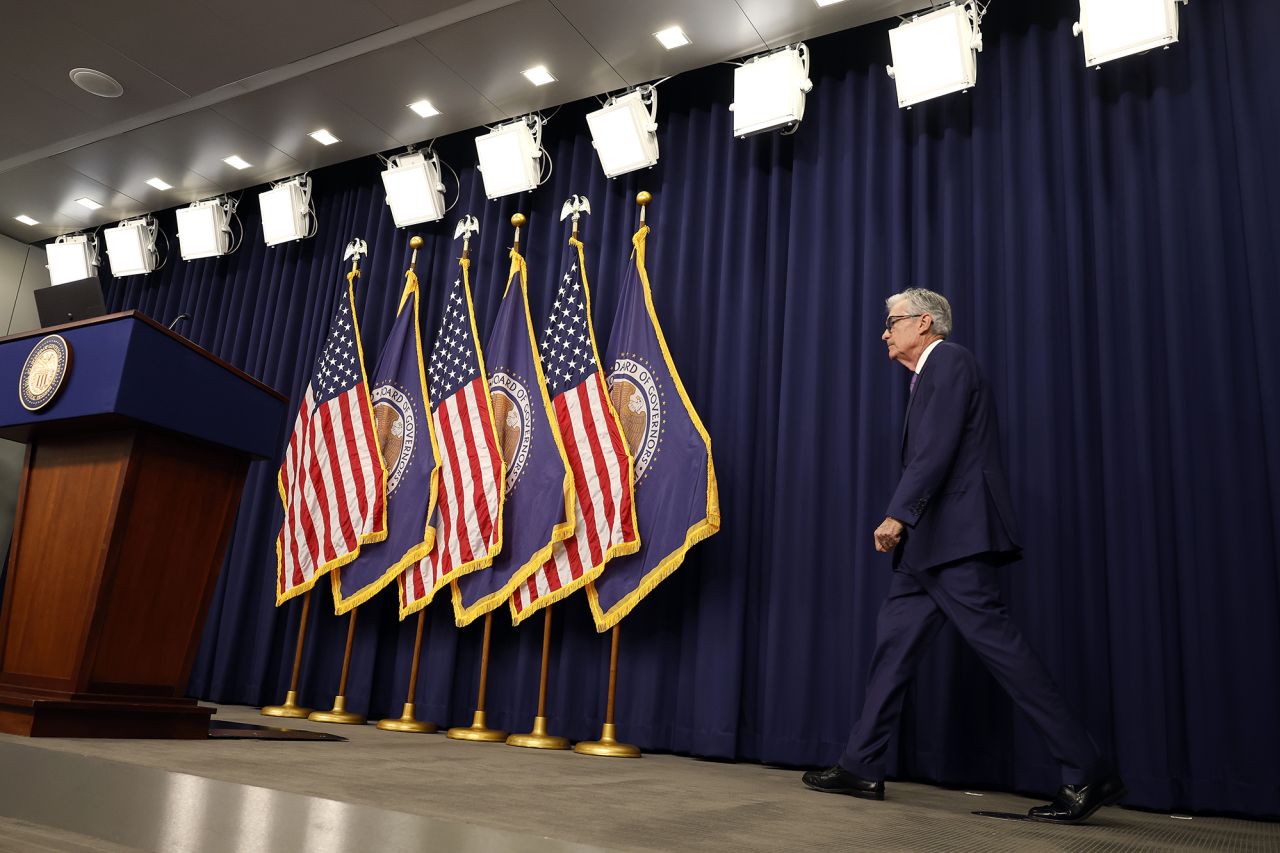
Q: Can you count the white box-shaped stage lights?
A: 10